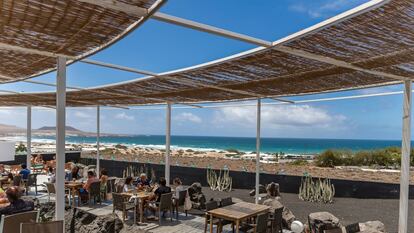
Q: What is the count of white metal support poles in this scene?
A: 6